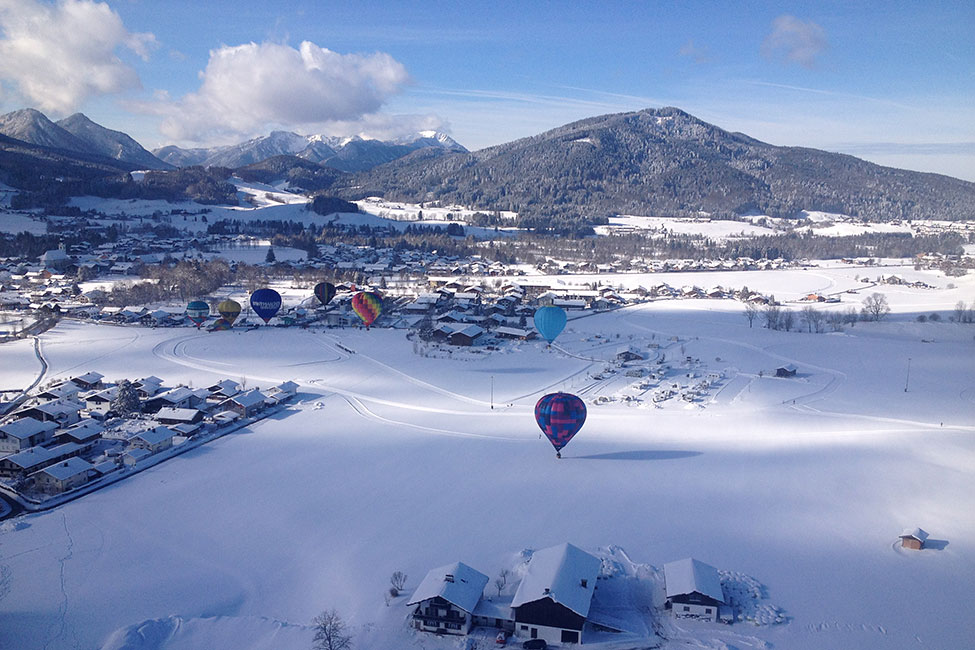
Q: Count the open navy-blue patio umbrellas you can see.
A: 0